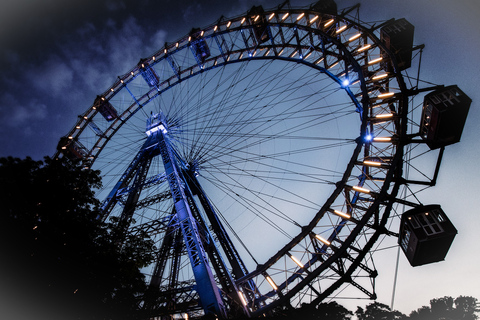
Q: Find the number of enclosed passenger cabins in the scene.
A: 9